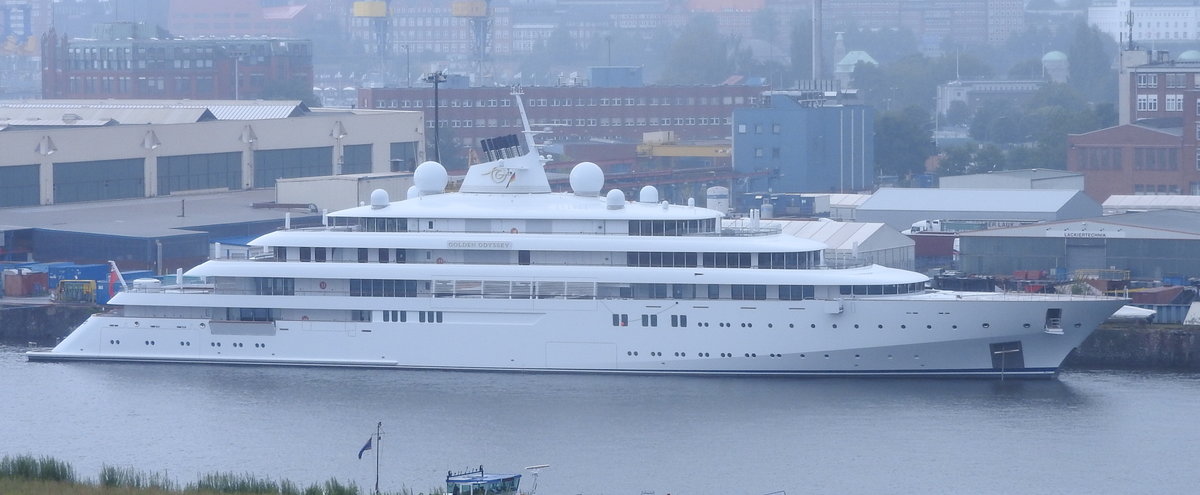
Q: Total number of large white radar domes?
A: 2